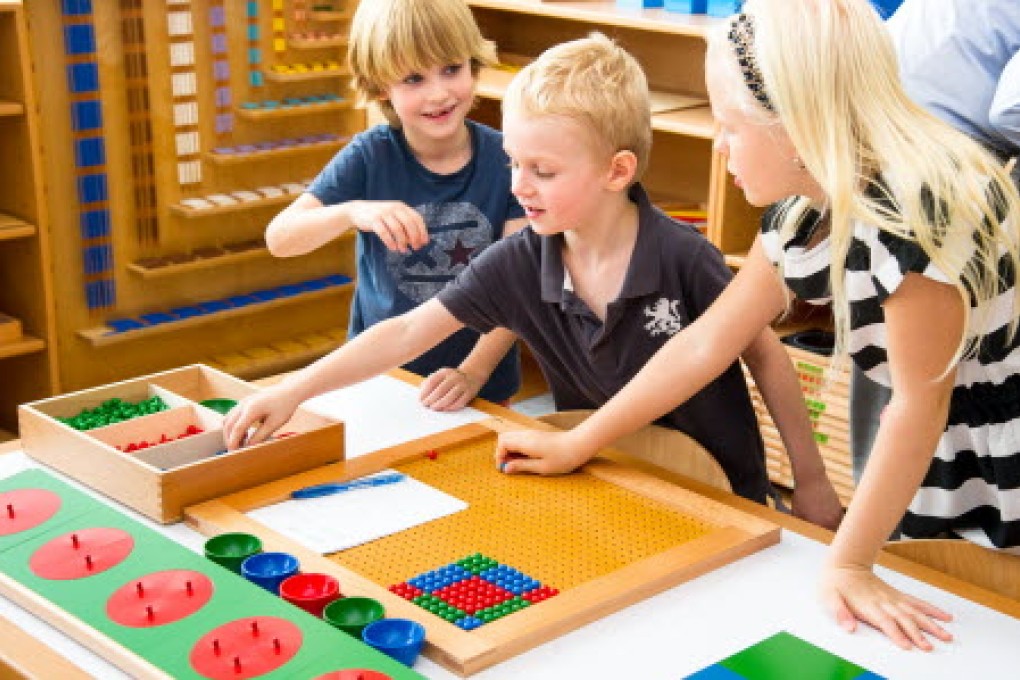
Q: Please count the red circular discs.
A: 5